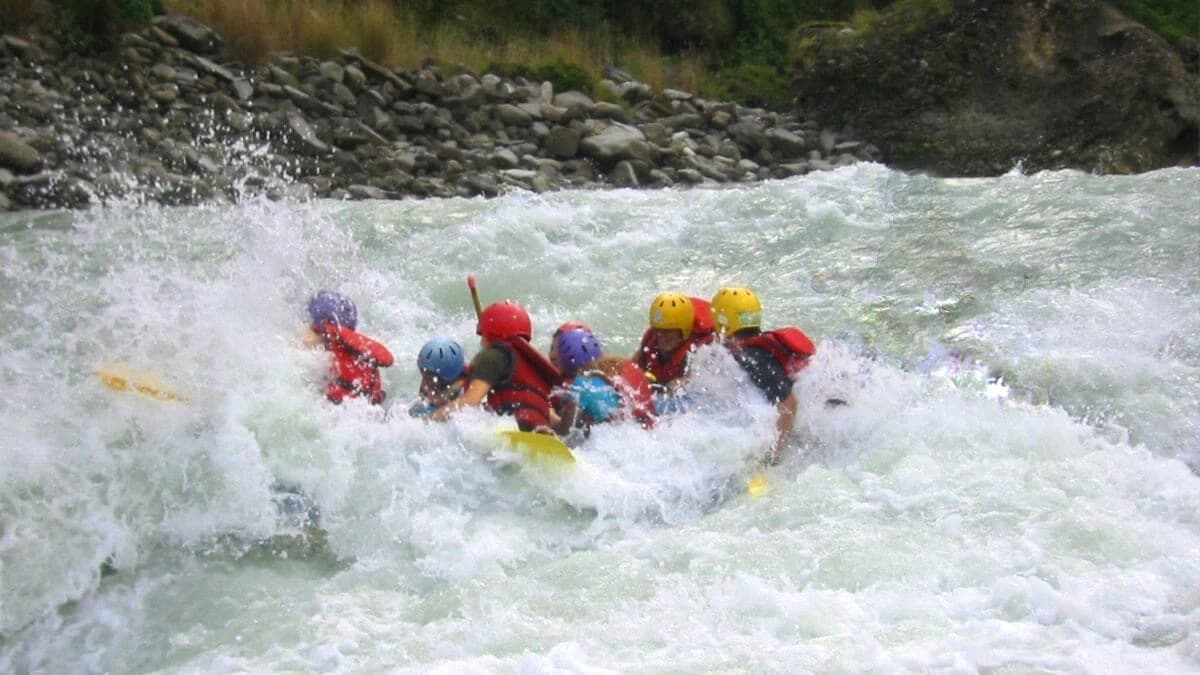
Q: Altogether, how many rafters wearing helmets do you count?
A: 7